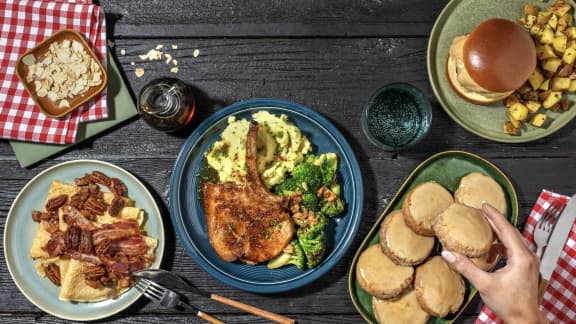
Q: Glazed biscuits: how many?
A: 8